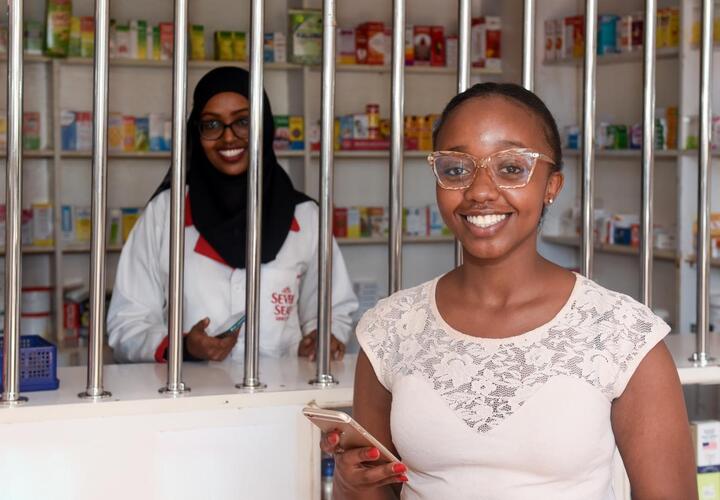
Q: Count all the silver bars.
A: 11